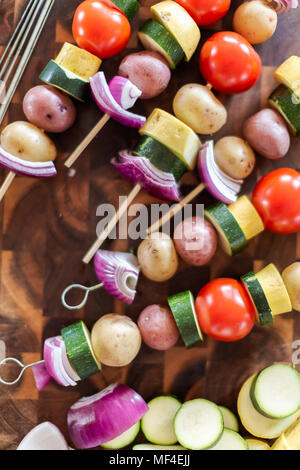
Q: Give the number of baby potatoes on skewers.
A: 12